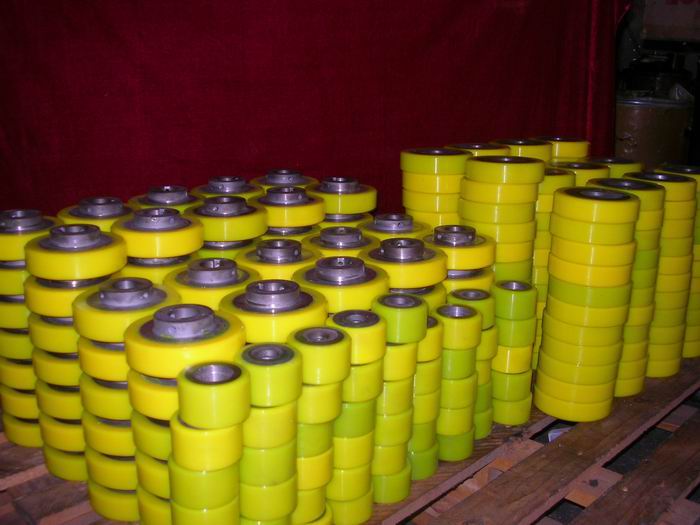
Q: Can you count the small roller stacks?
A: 9